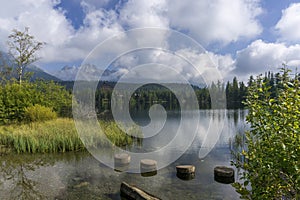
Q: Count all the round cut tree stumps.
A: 4